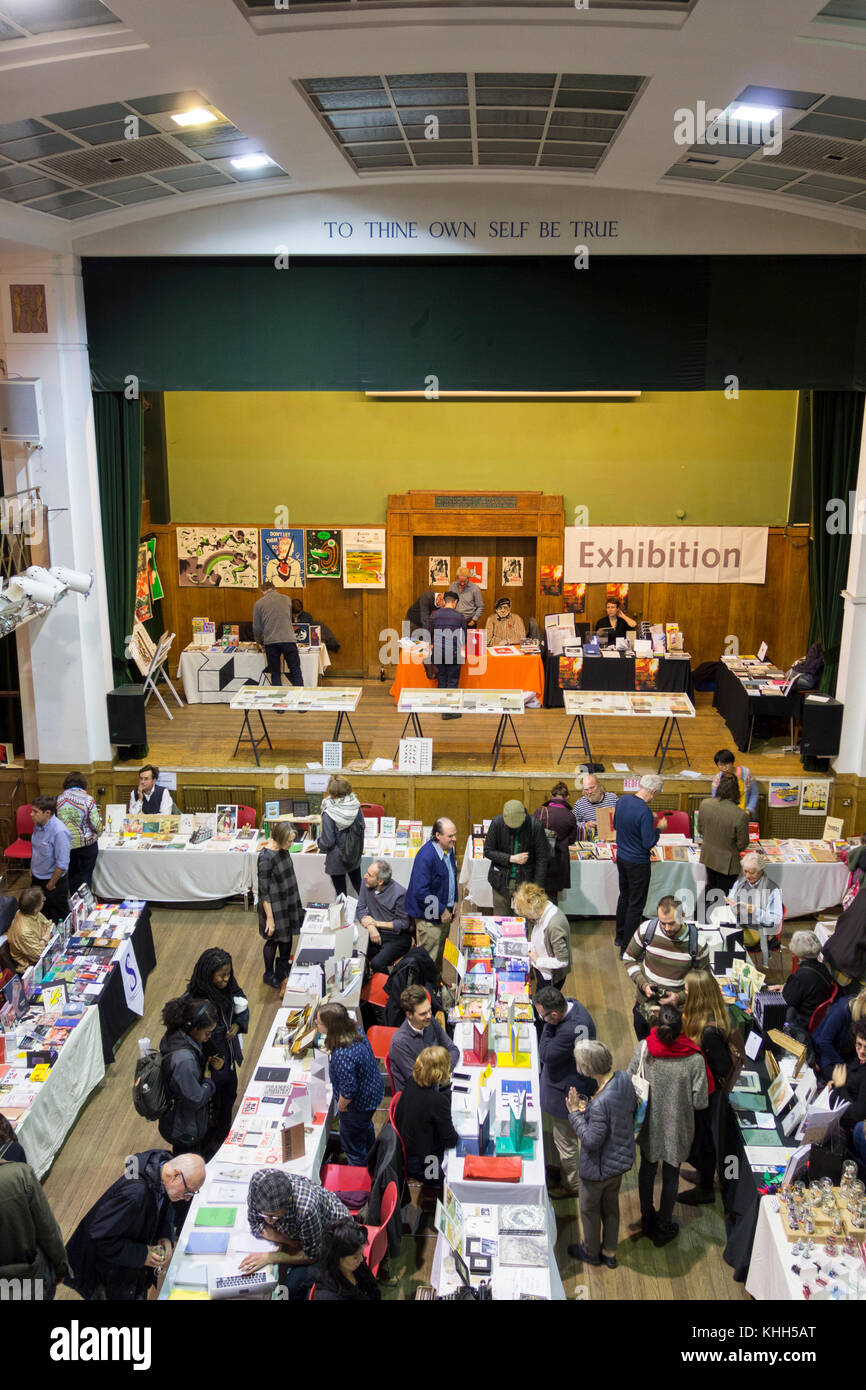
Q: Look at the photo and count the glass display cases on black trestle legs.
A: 3